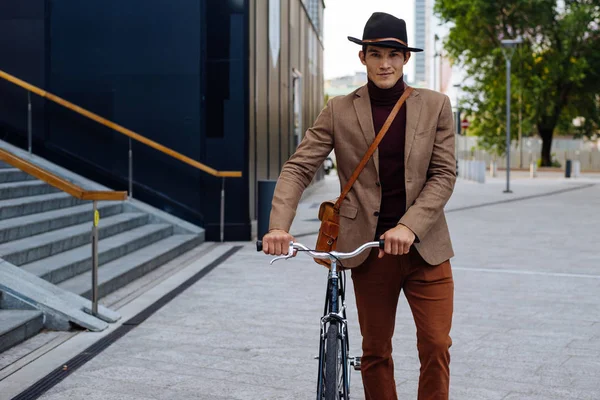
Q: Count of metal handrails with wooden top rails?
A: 2